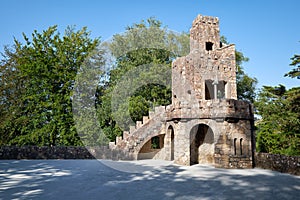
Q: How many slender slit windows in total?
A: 2